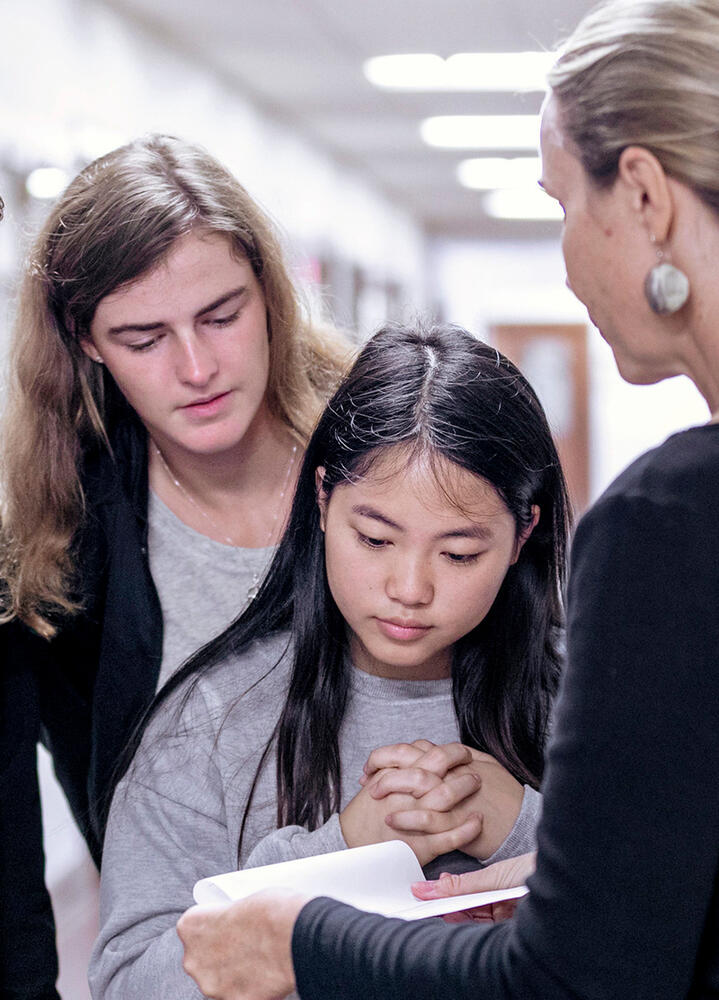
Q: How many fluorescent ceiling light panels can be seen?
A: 4